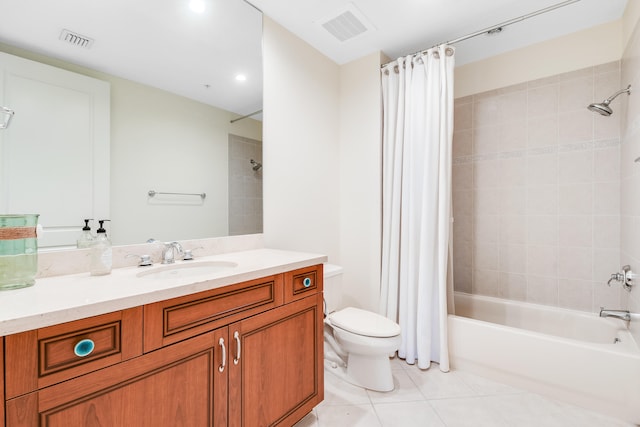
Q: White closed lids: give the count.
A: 1